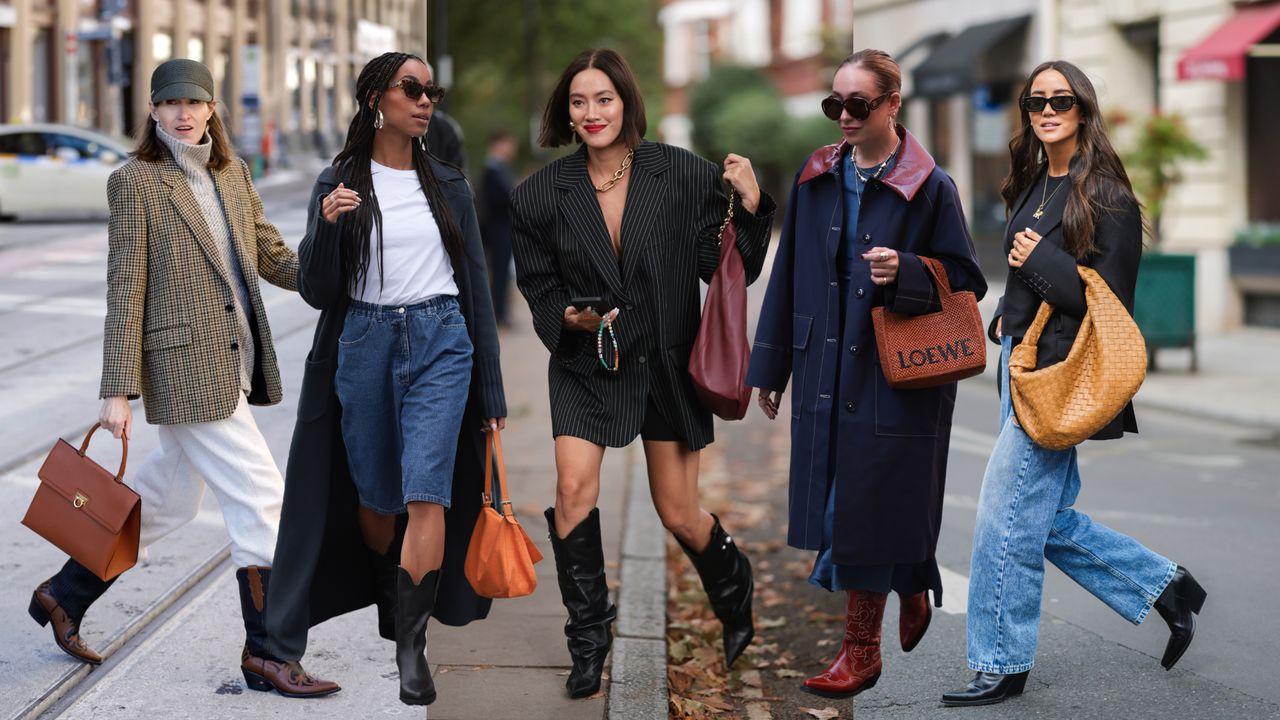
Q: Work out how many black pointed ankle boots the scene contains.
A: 2